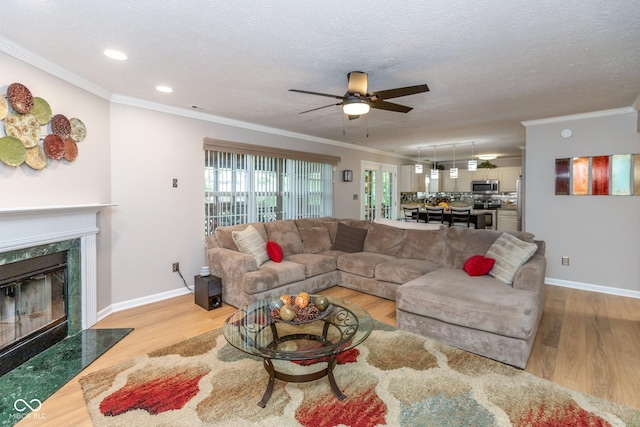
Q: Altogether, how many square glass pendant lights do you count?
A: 4